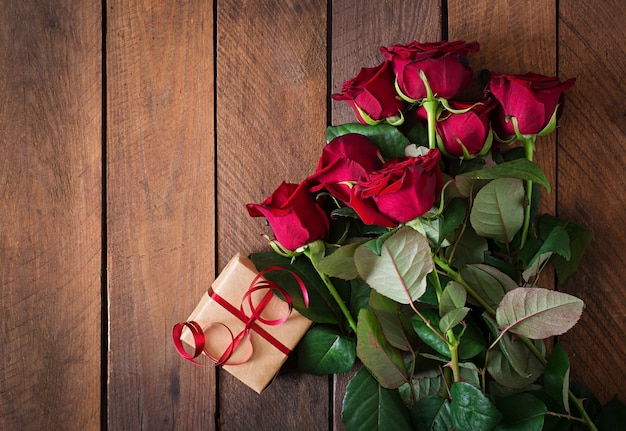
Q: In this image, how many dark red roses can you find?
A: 7